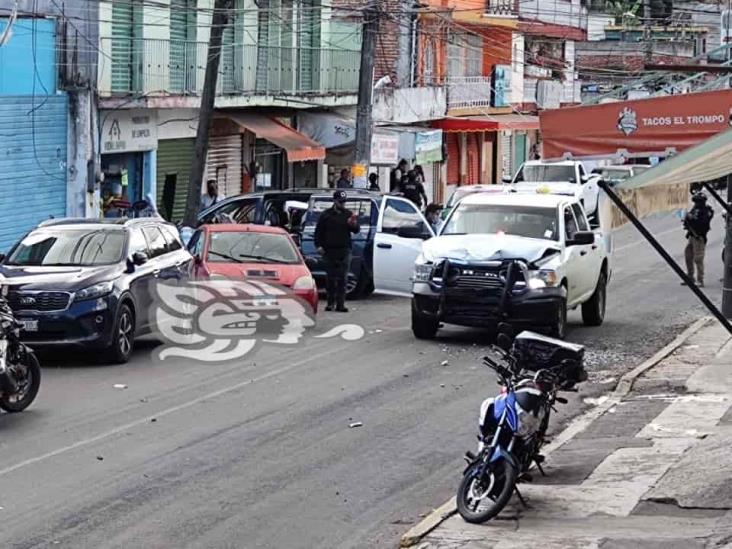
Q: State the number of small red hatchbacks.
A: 1